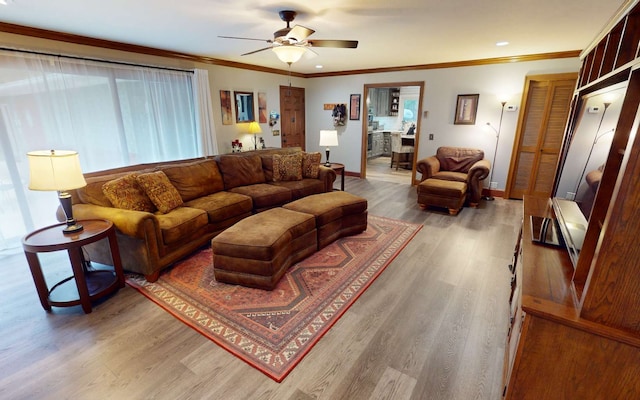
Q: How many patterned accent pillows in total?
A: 4